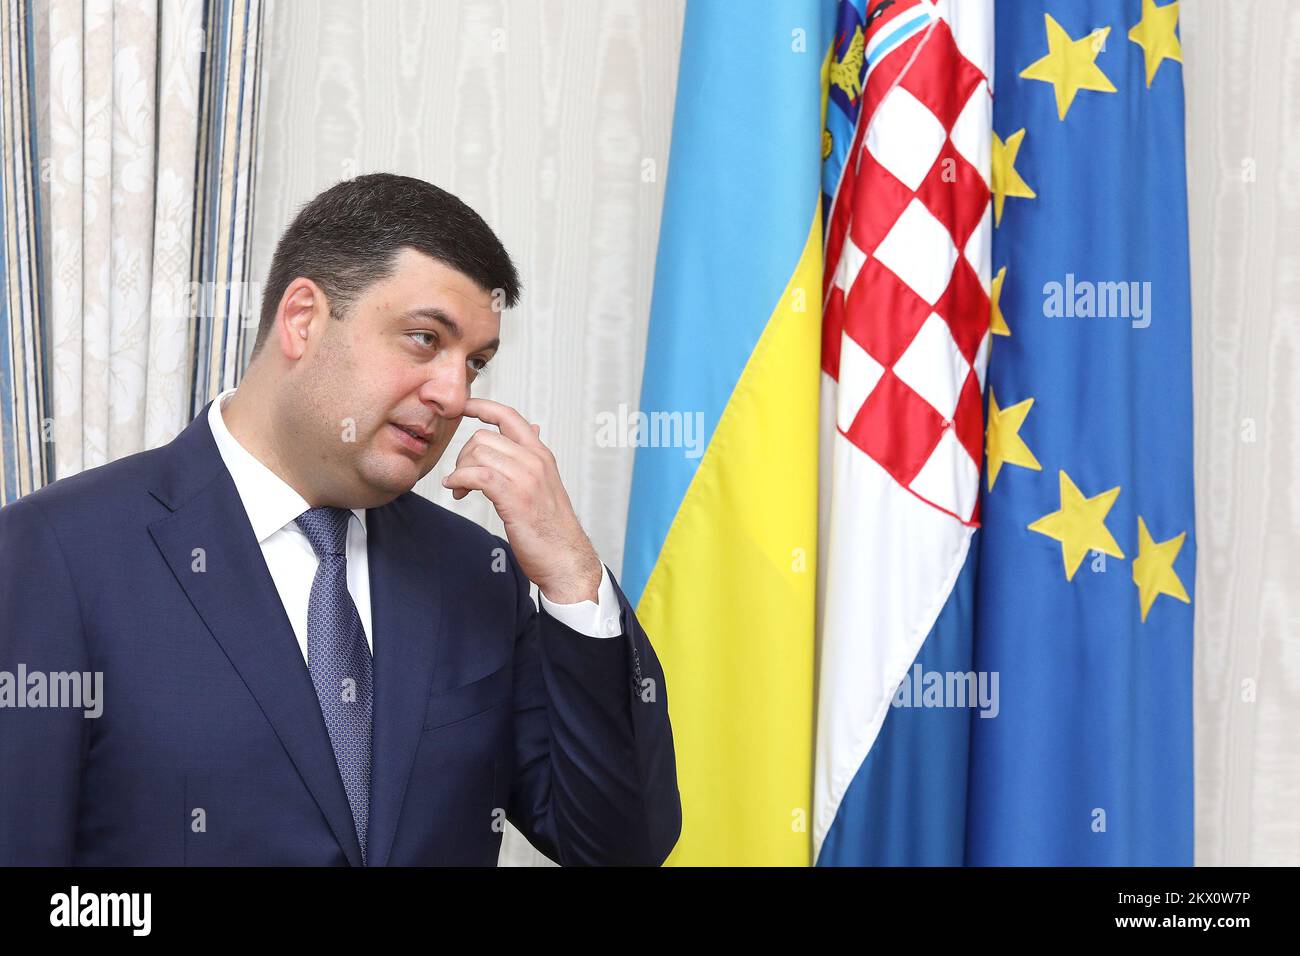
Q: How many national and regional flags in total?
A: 3